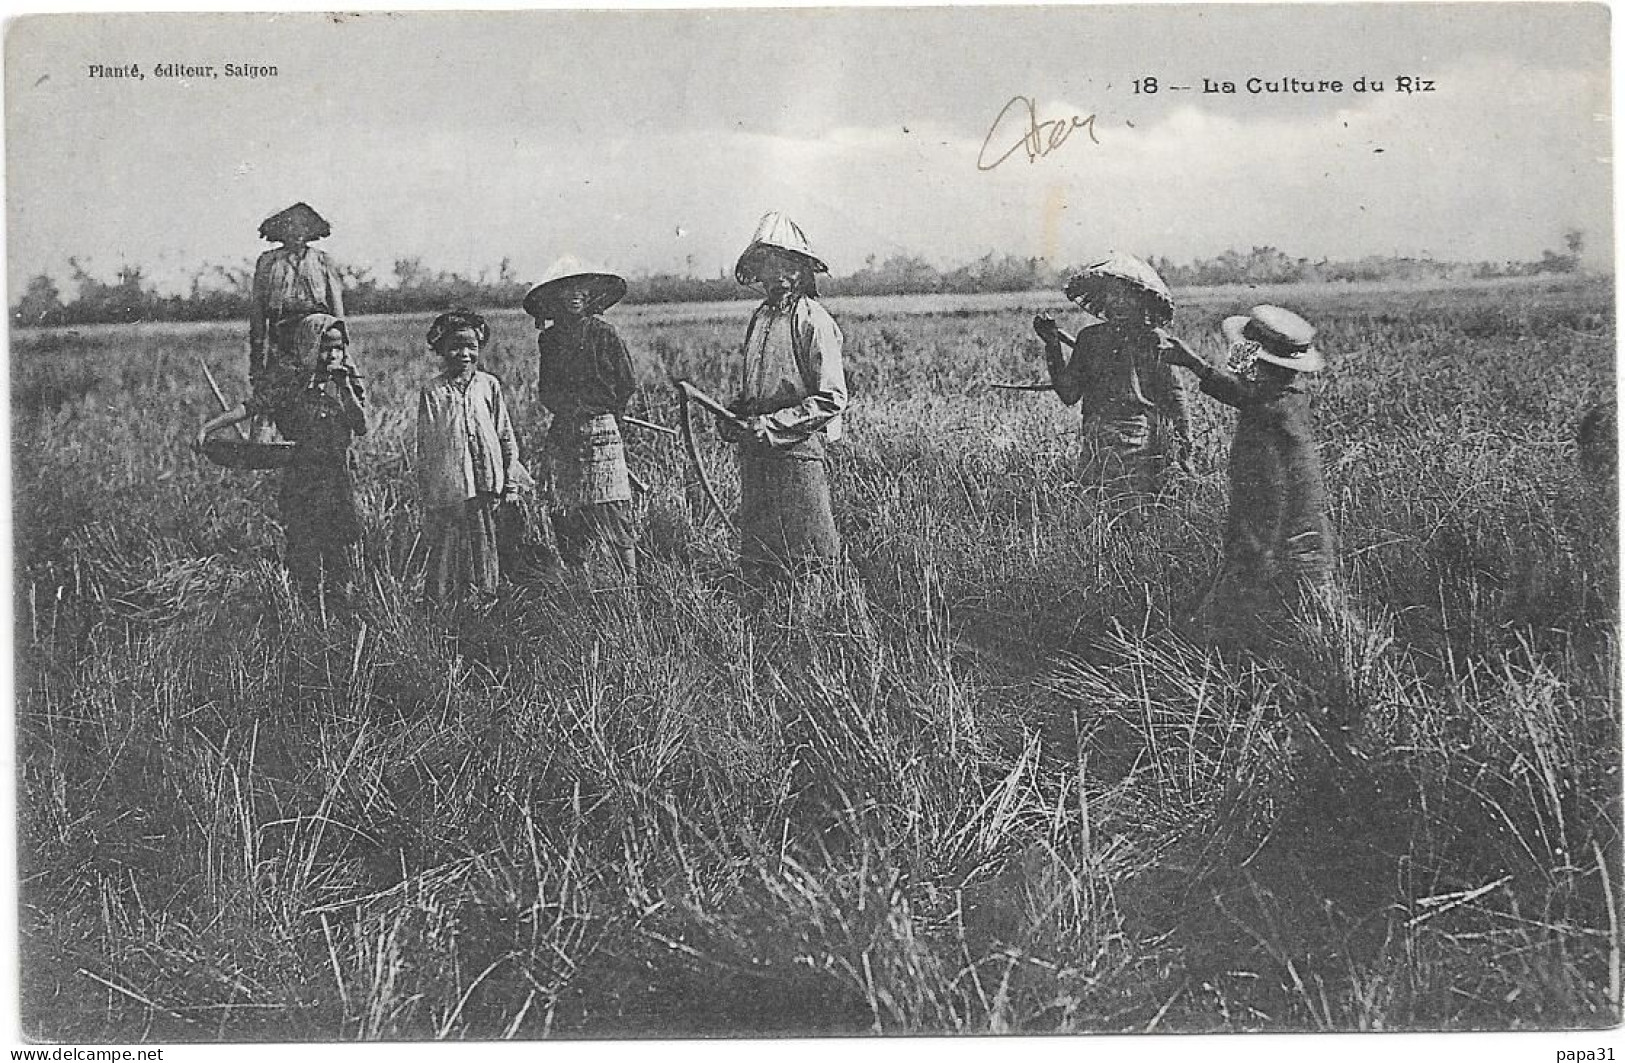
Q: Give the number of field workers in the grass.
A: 7